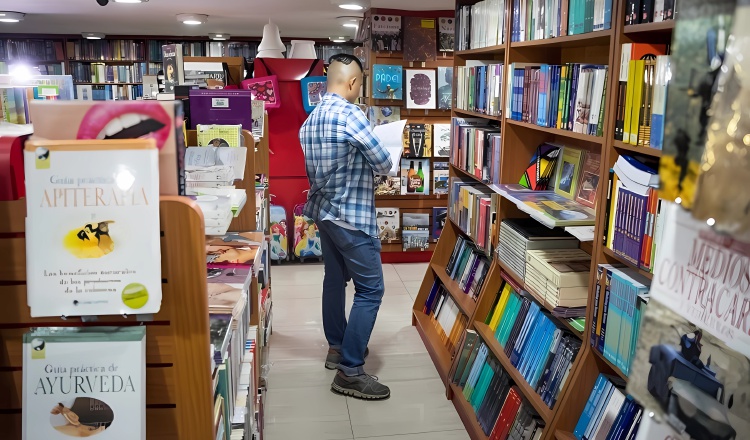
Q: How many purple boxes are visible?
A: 1